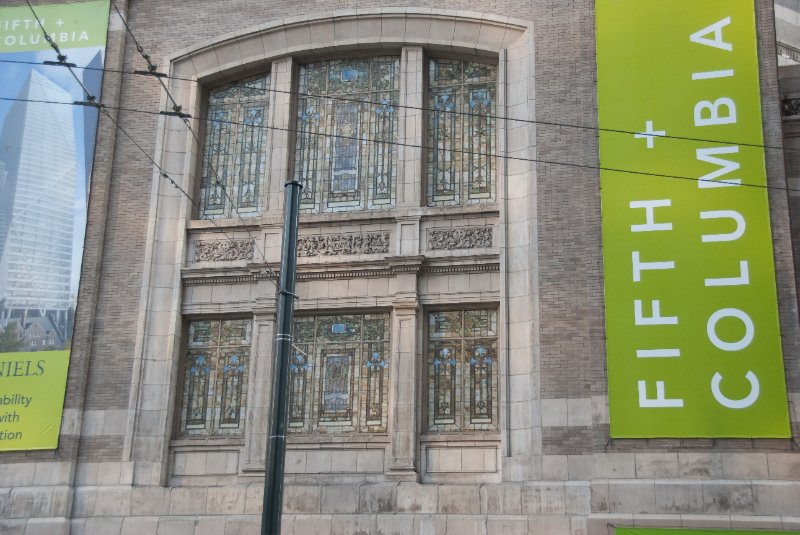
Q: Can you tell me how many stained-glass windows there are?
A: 6